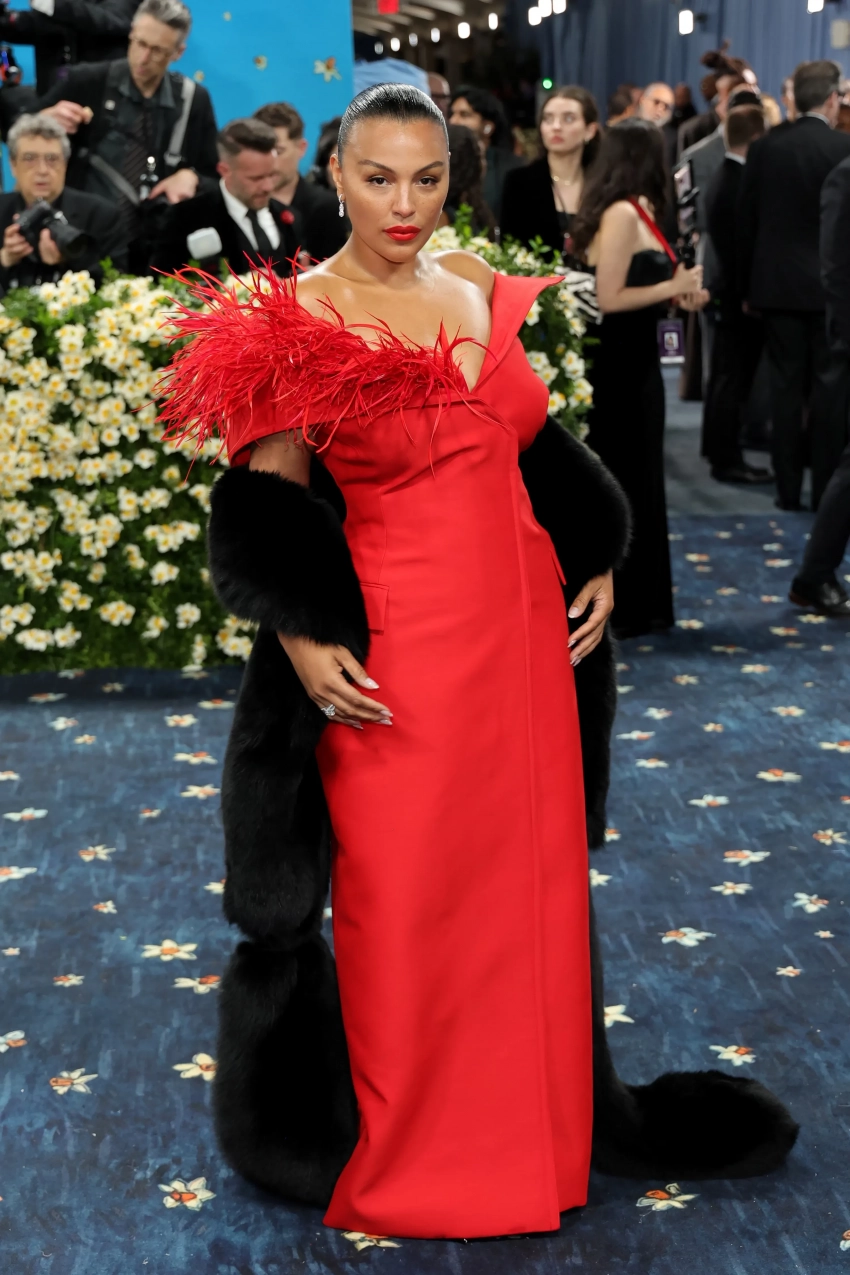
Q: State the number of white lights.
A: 11